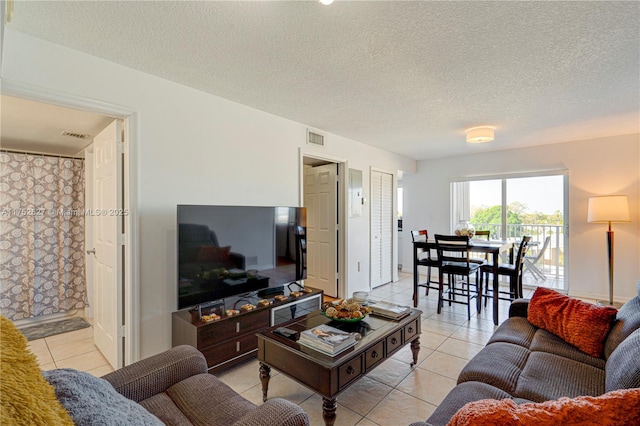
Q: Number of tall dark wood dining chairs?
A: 4